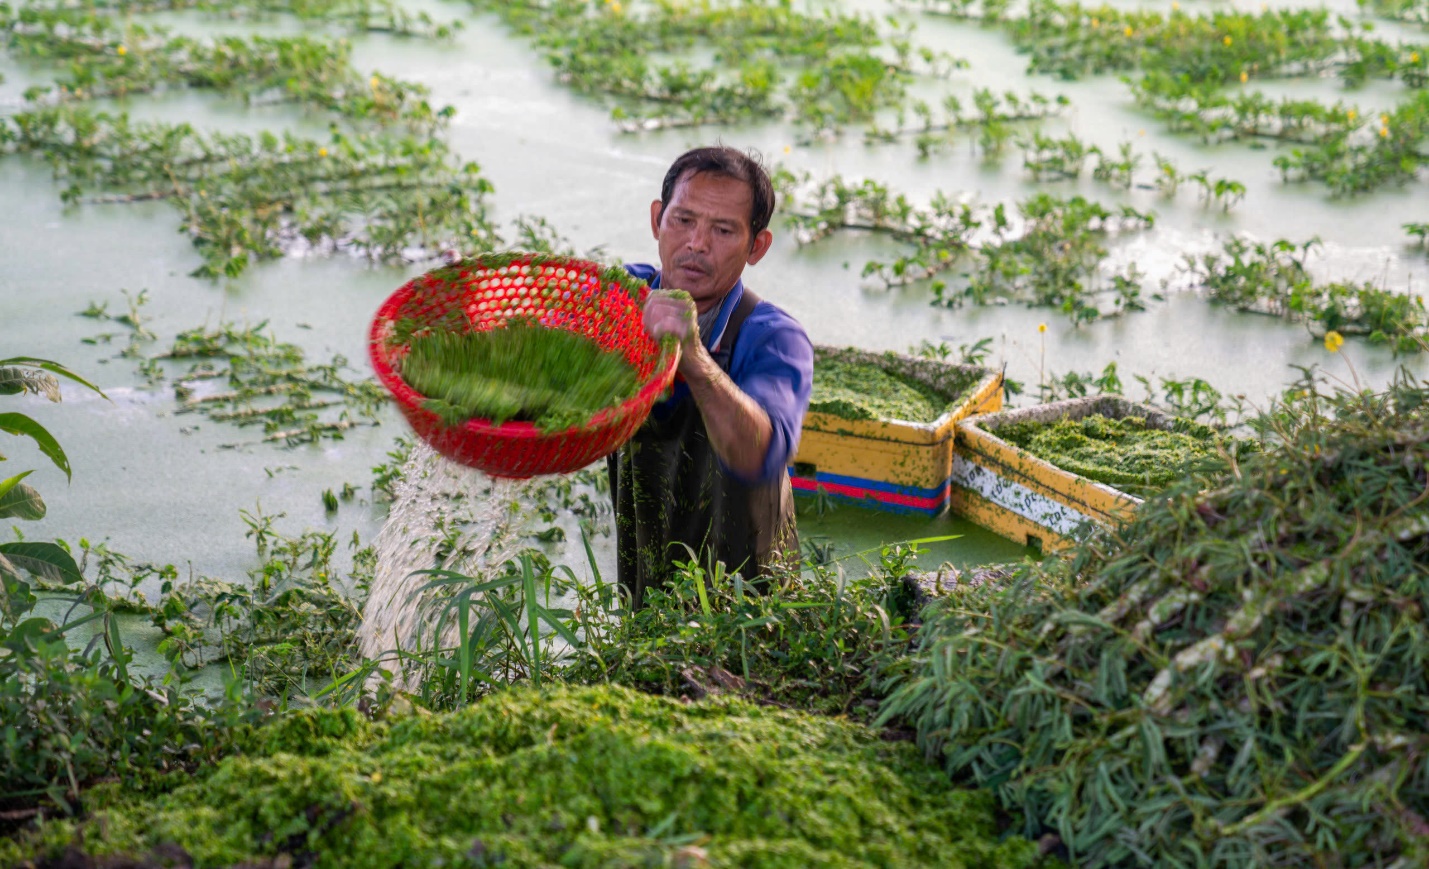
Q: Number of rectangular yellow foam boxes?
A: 2